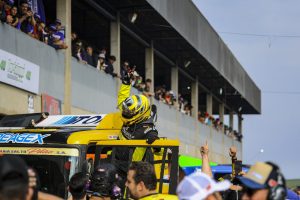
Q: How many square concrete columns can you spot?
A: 9